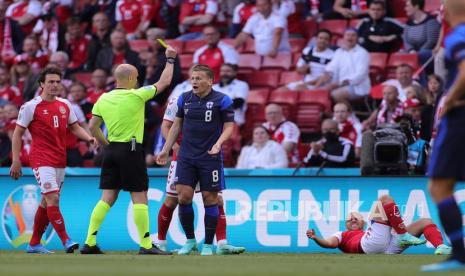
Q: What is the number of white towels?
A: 0